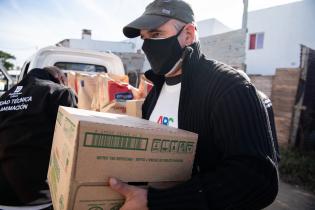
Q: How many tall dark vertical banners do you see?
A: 0